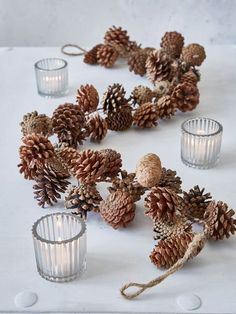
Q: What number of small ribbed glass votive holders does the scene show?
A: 3